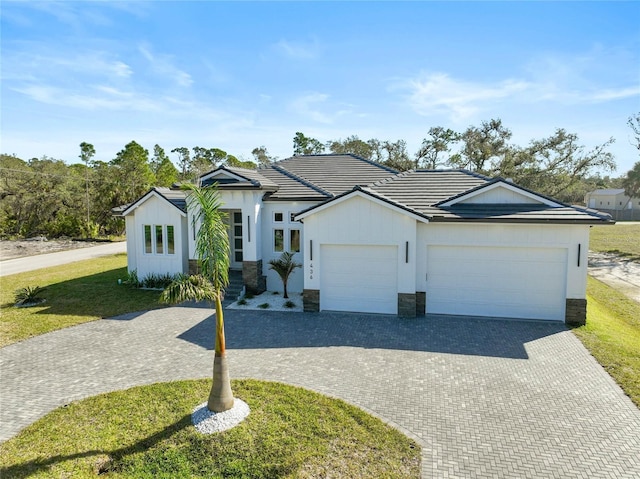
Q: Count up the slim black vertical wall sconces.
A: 5